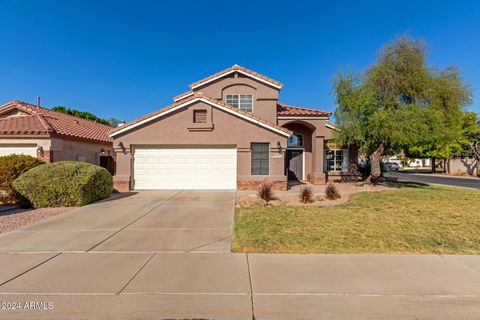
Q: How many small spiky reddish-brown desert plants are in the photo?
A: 3